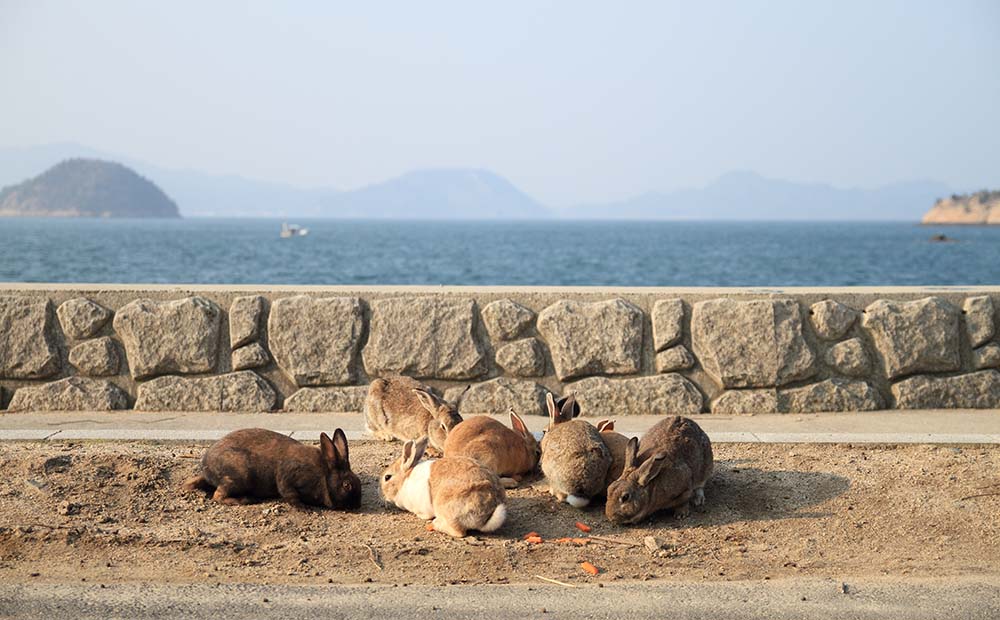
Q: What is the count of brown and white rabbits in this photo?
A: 1